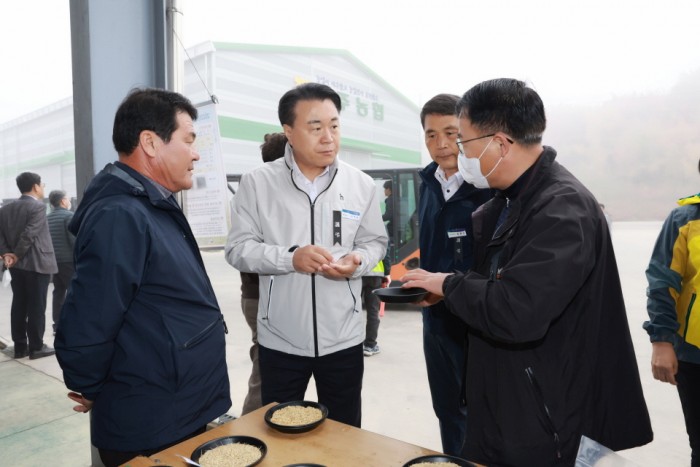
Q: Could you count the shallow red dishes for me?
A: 0